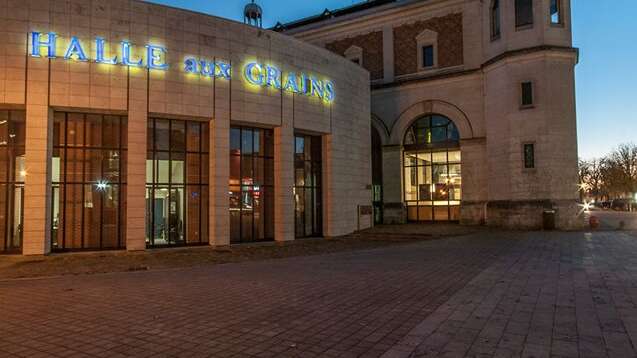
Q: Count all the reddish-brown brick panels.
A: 2